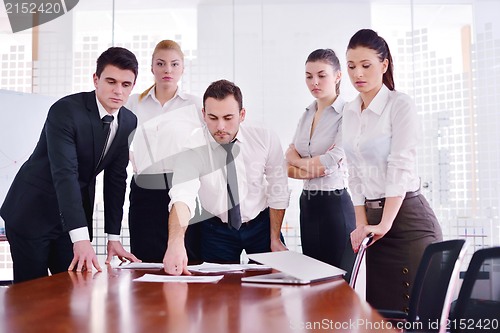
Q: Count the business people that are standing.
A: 5